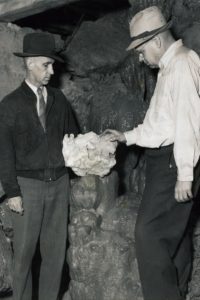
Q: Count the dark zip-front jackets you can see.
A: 1